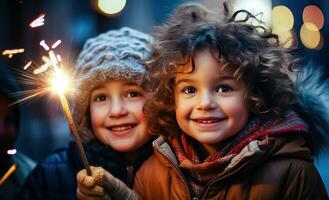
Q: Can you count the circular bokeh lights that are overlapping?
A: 4